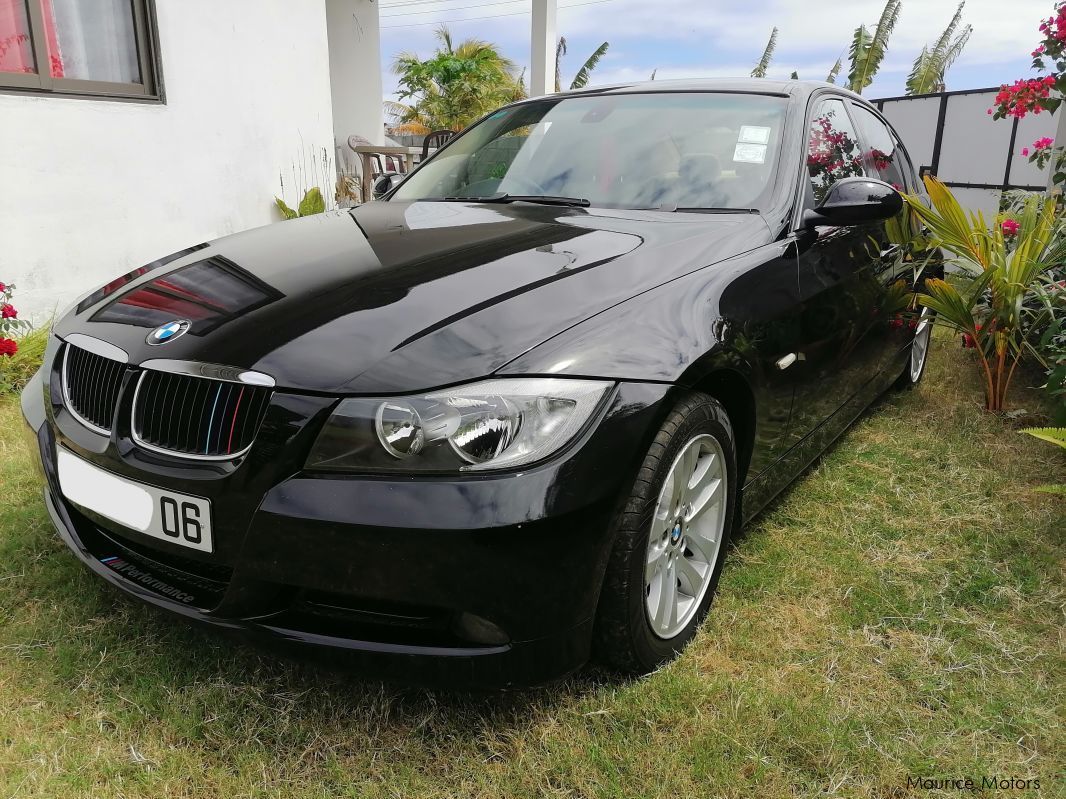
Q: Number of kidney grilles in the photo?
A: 2